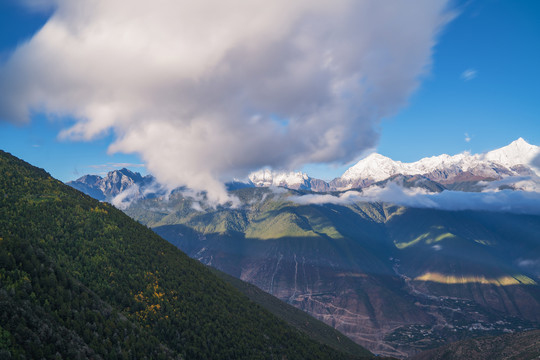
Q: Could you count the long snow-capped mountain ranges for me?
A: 1